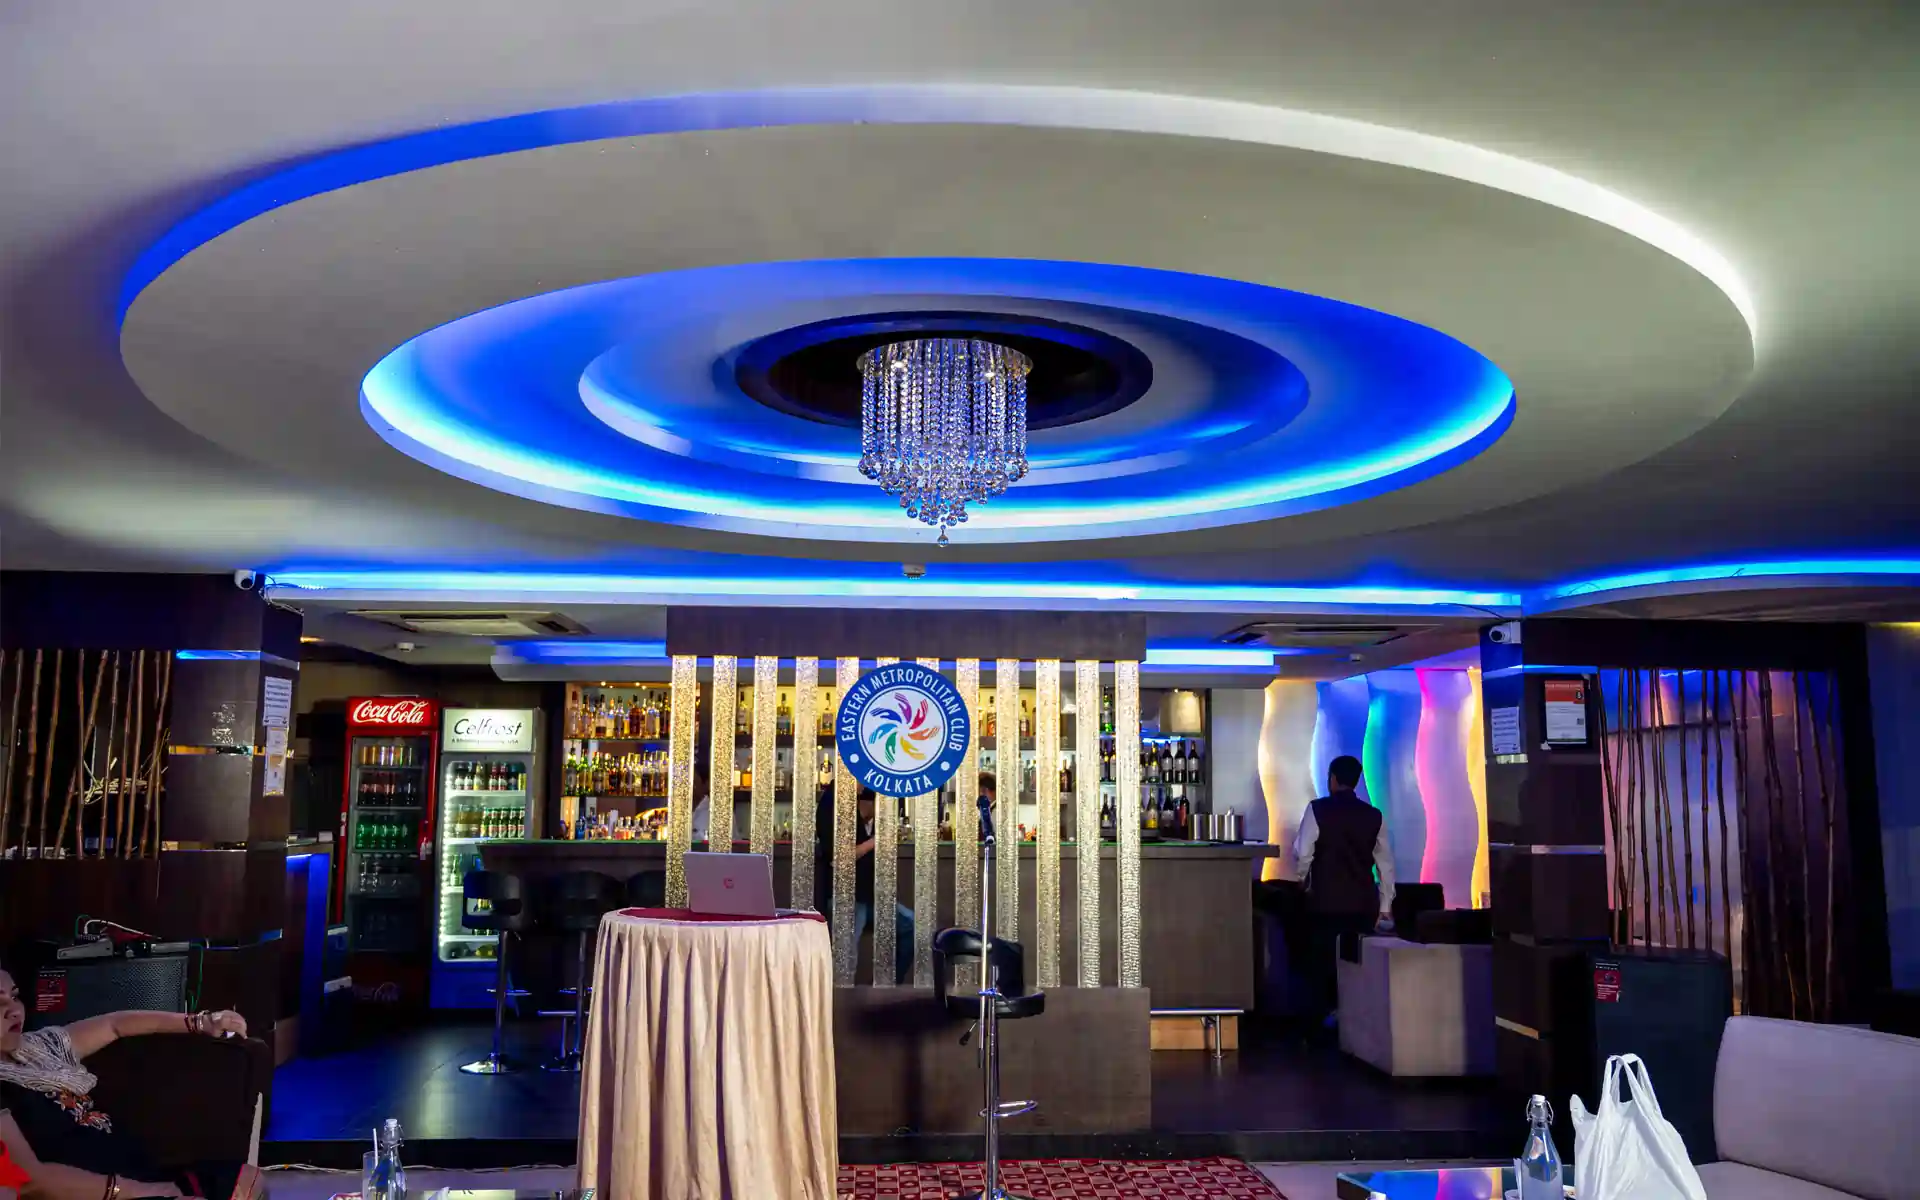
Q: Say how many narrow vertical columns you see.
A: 12